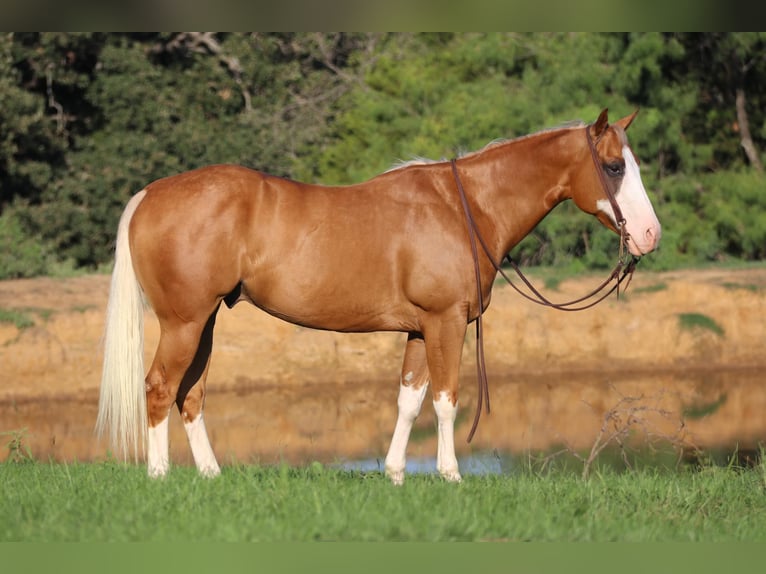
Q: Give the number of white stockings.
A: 4